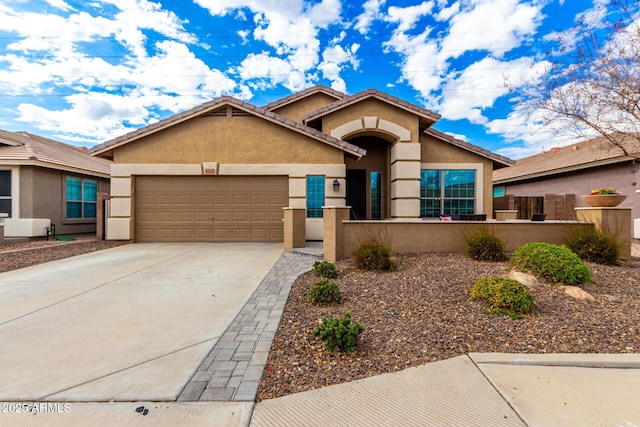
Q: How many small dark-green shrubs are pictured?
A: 3